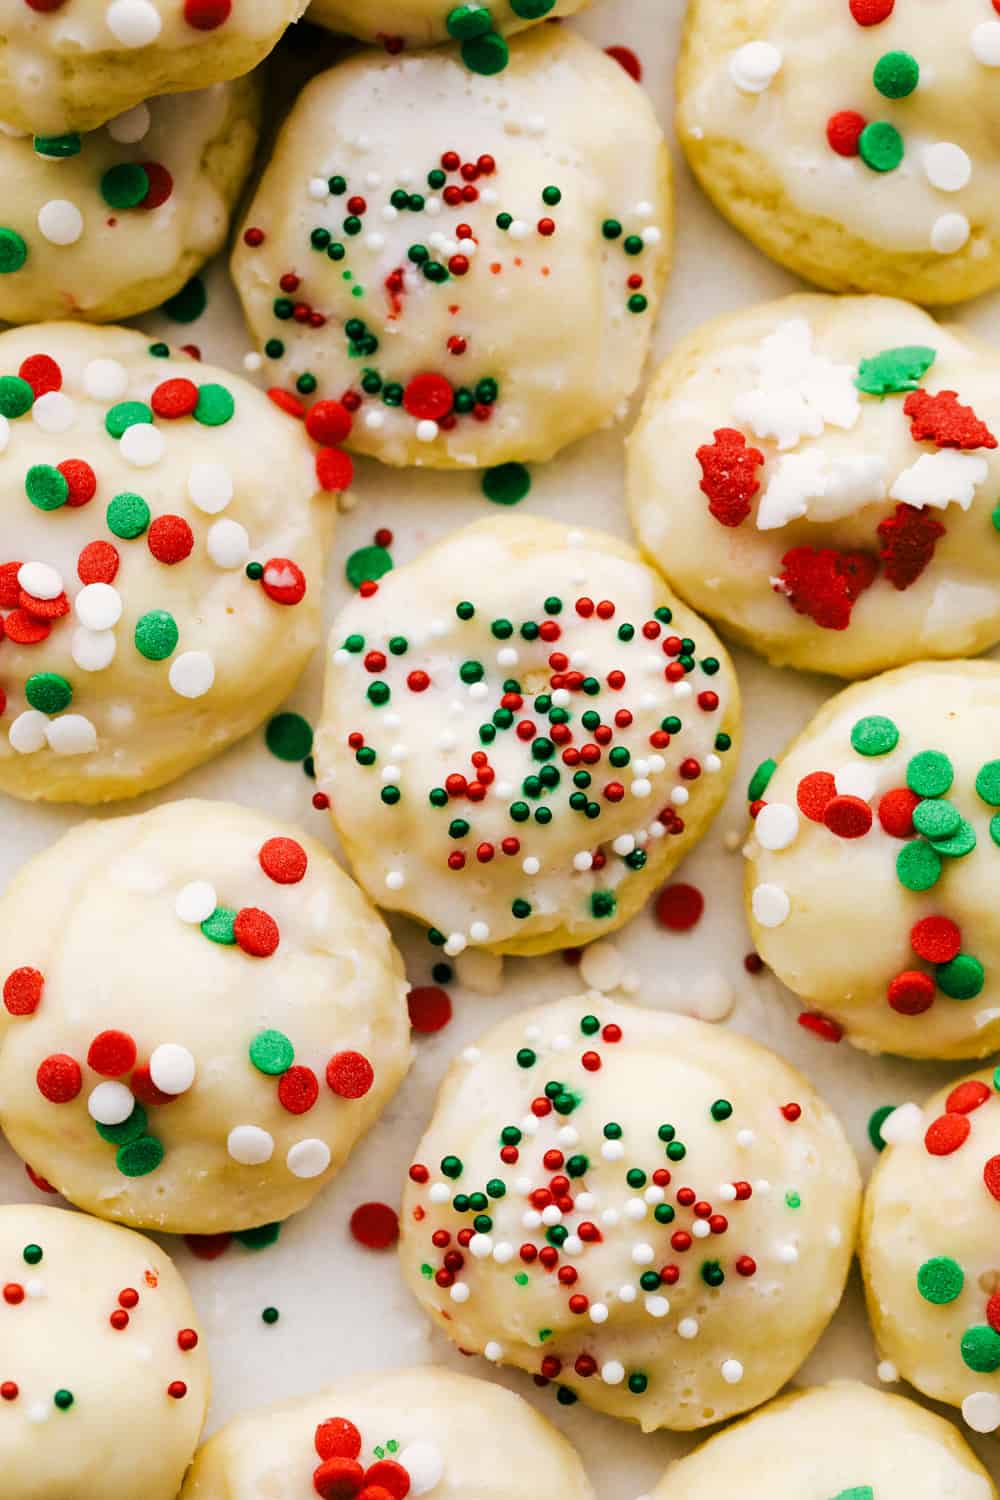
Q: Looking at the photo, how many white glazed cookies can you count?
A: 15